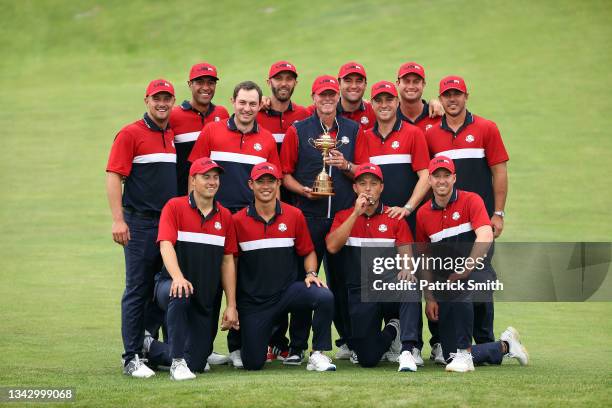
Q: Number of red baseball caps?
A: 12